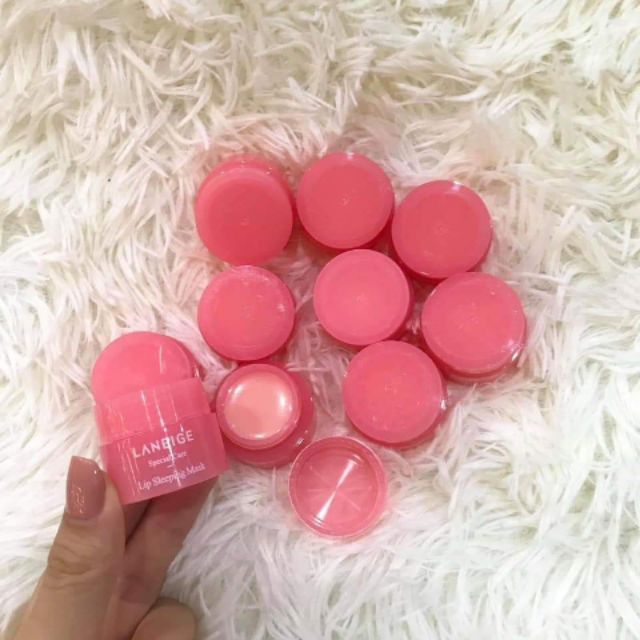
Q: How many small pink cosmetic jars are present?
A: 10